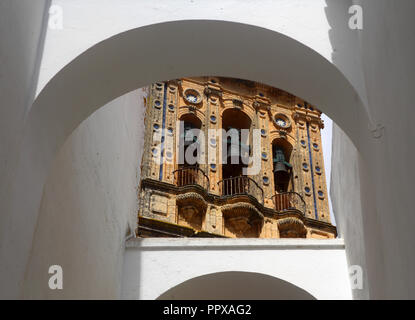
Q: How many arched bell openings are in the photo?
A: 3